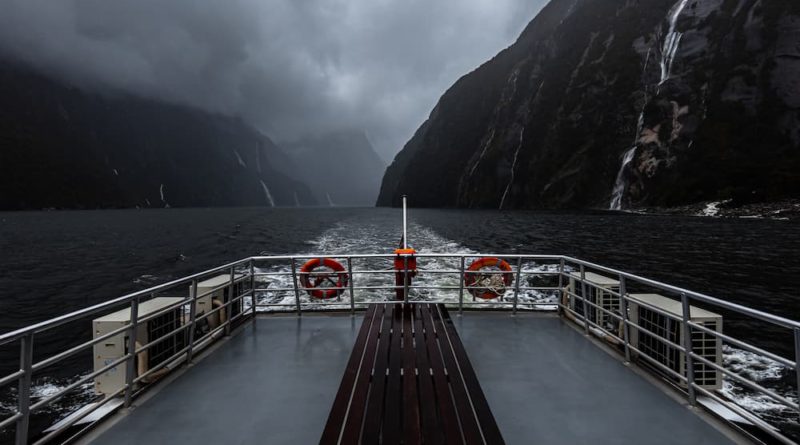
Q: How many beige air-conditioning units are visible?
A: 4